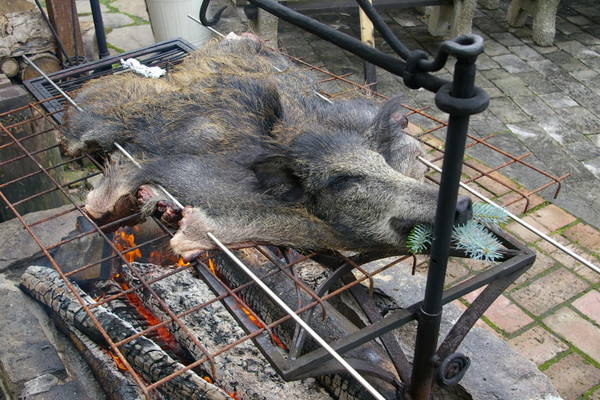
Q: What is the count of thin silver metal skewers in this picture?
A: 2